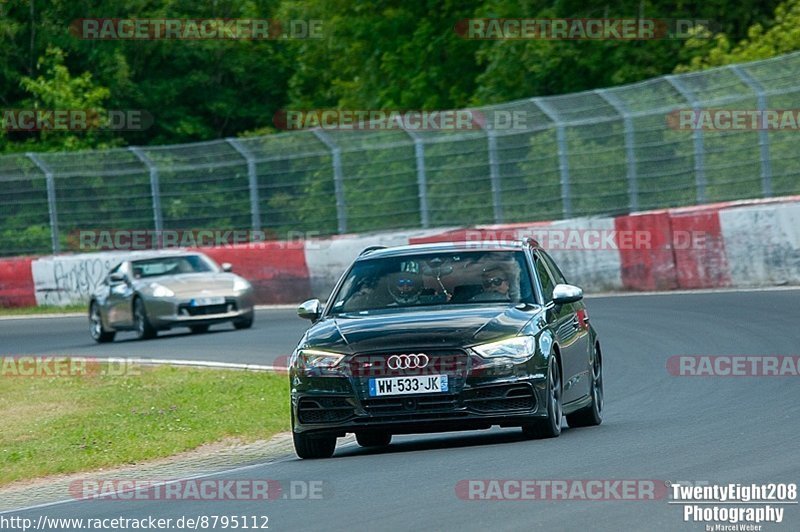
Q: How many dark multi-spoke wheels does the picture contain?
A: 2